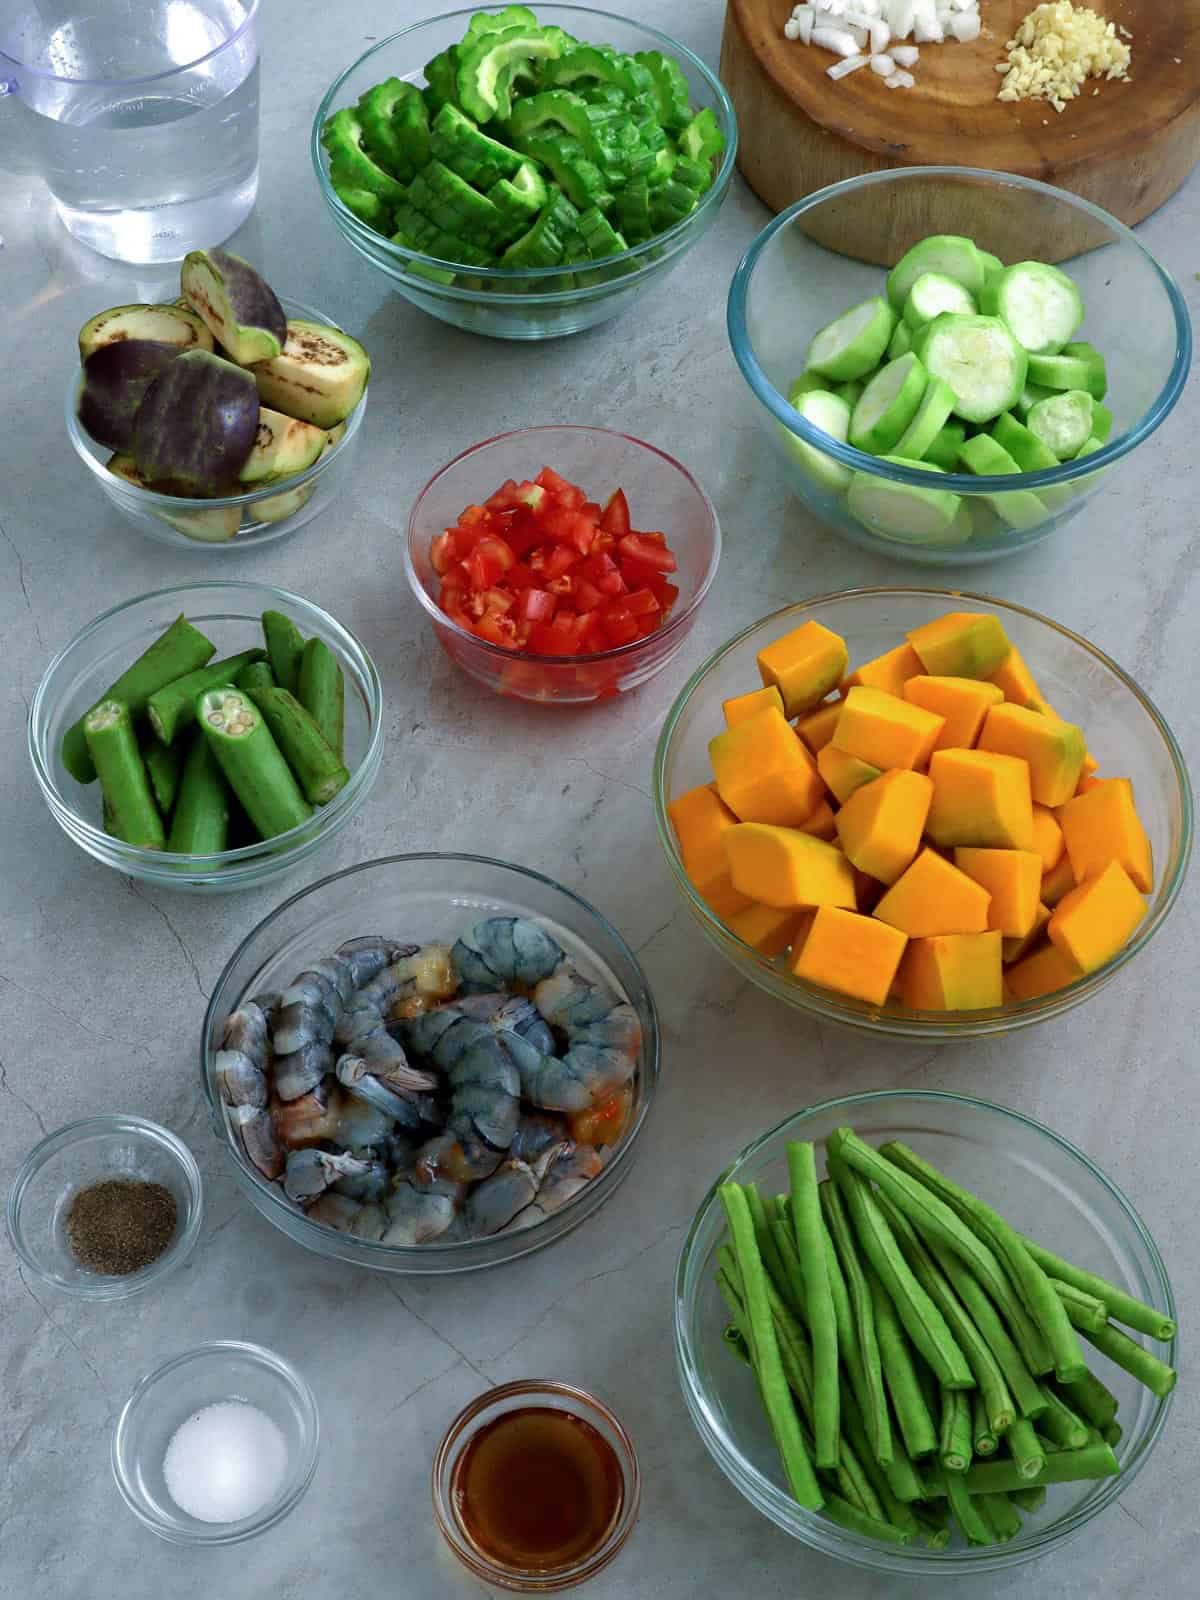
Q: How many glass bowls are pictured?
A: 11